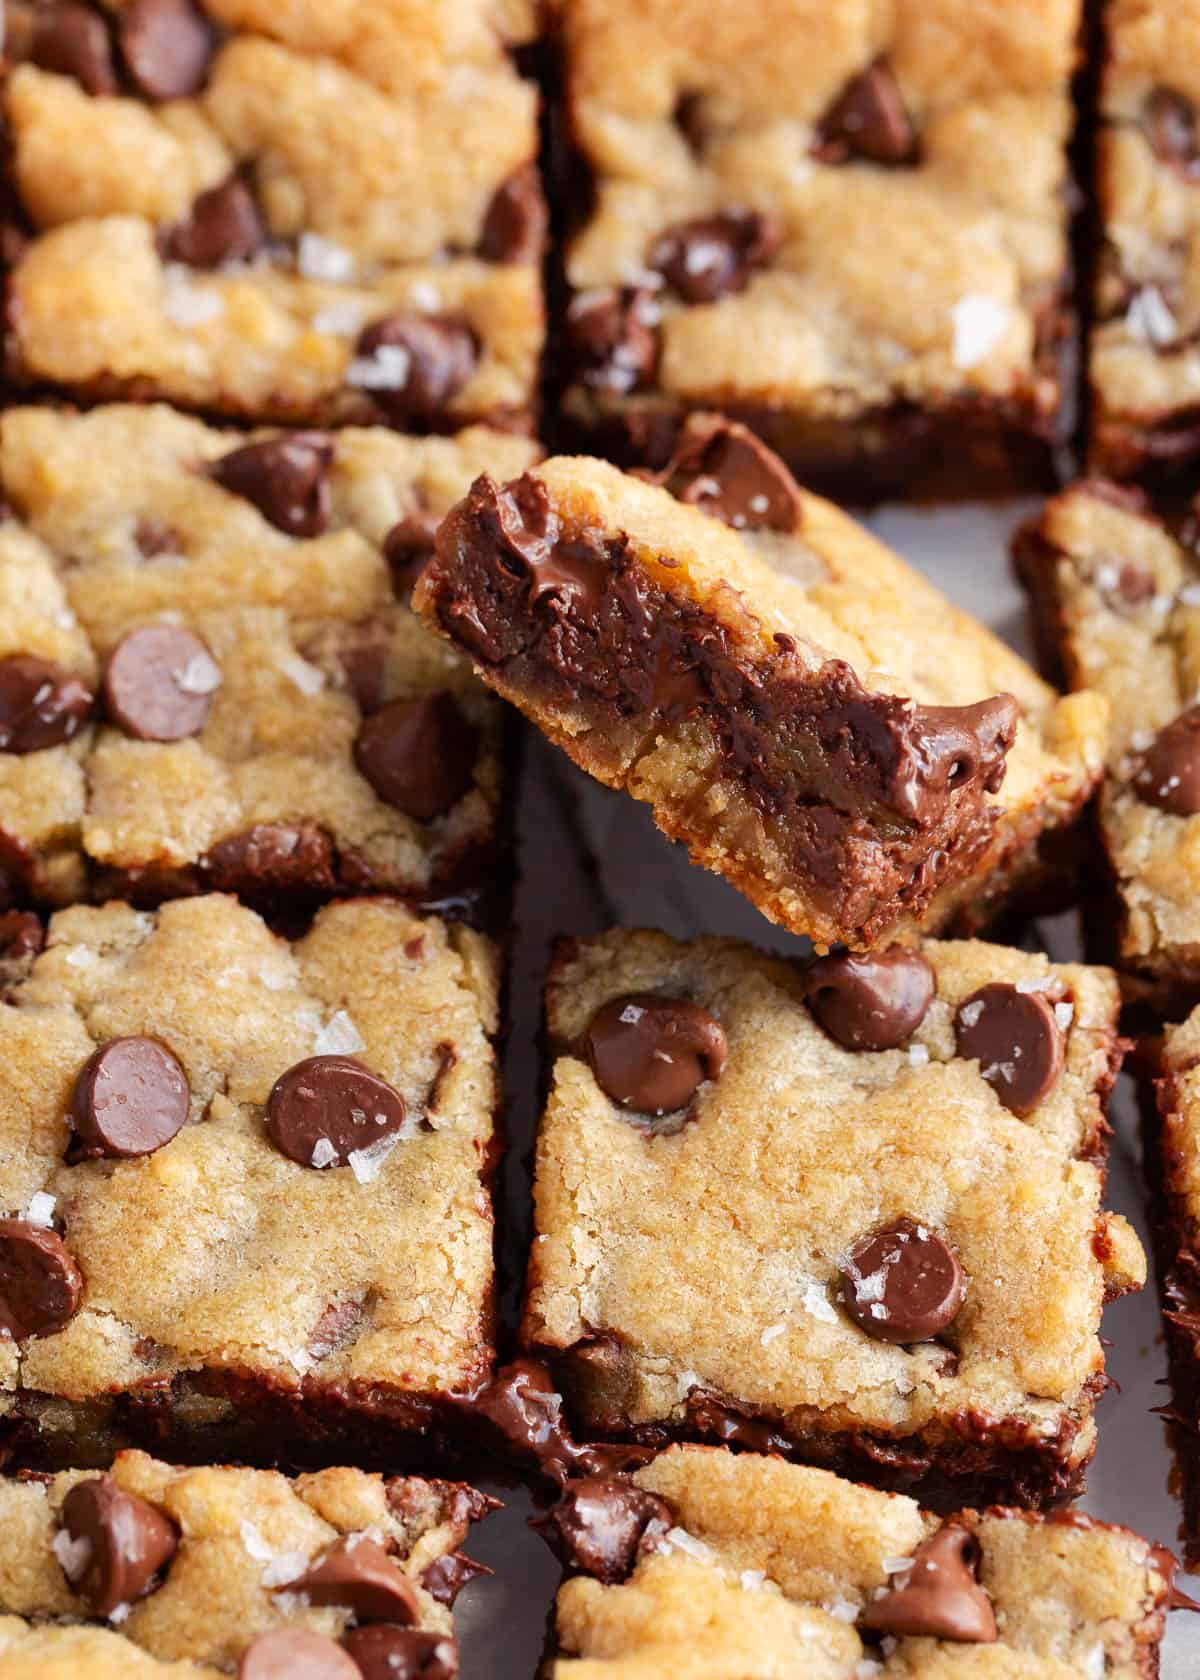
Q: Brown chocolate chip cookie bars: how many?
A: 11